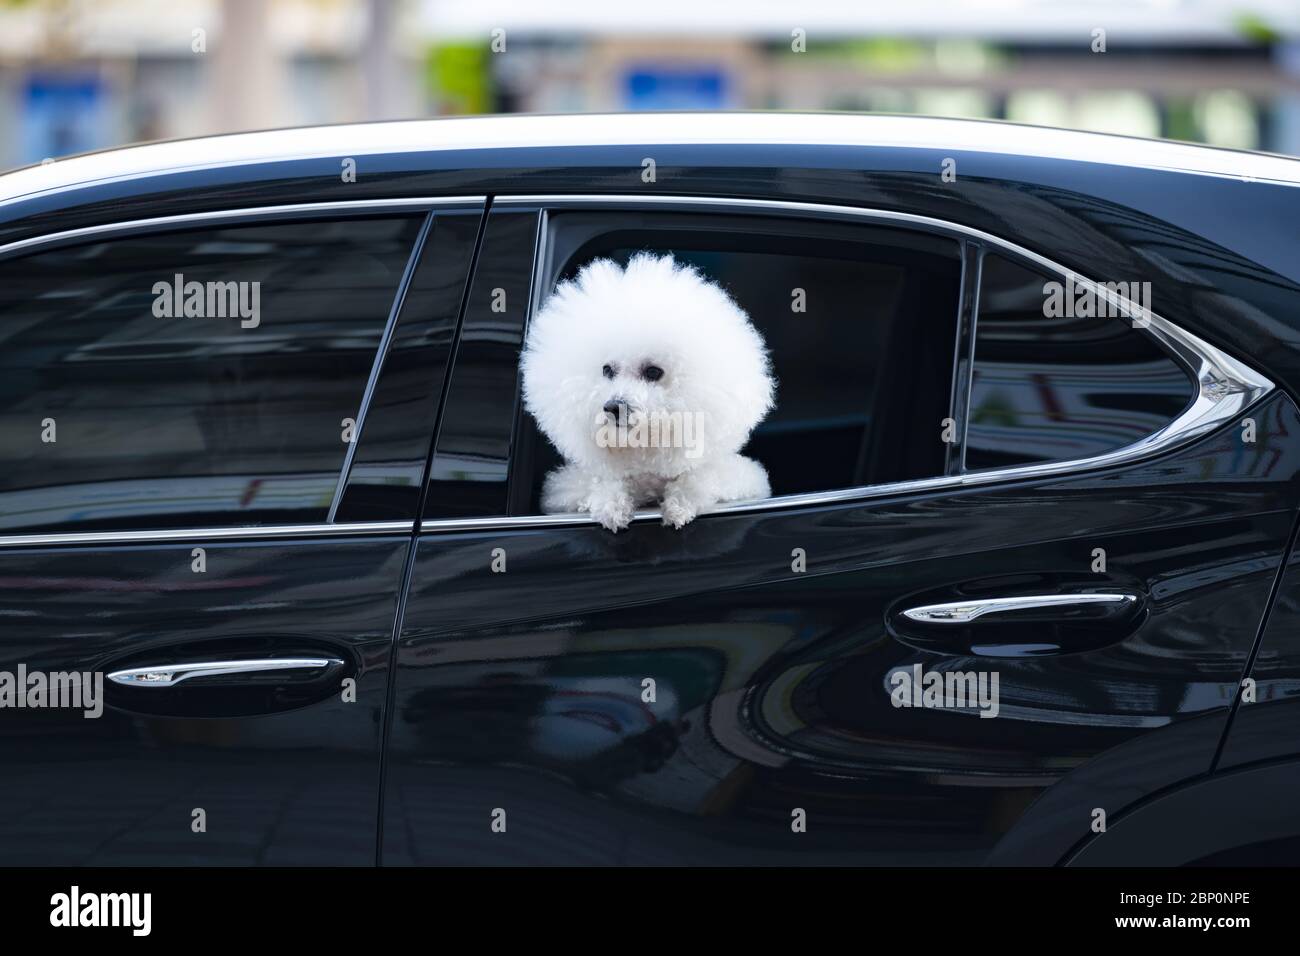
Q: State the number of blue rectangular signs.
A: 2